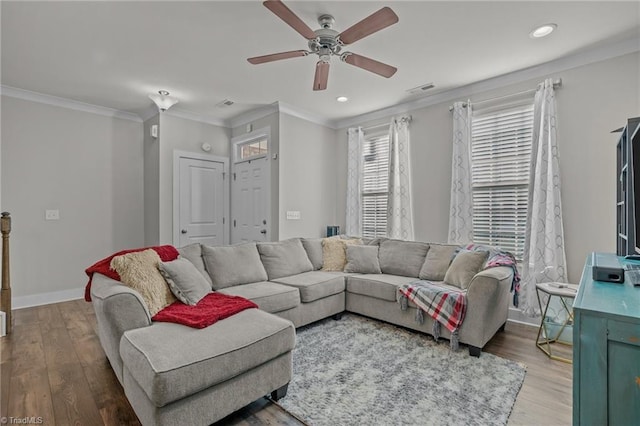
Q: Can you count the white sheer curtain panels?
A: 4